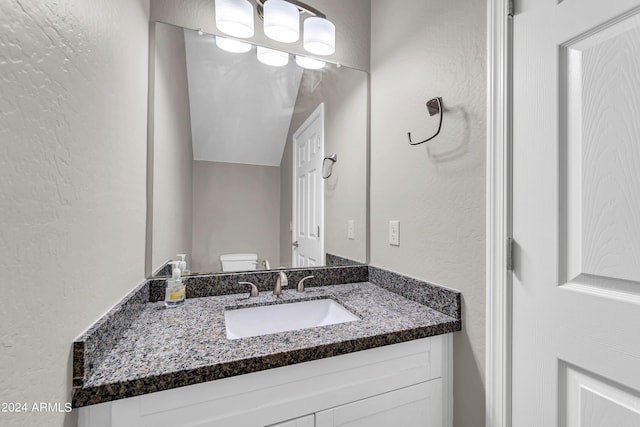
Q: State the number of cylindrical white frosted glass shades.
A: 3